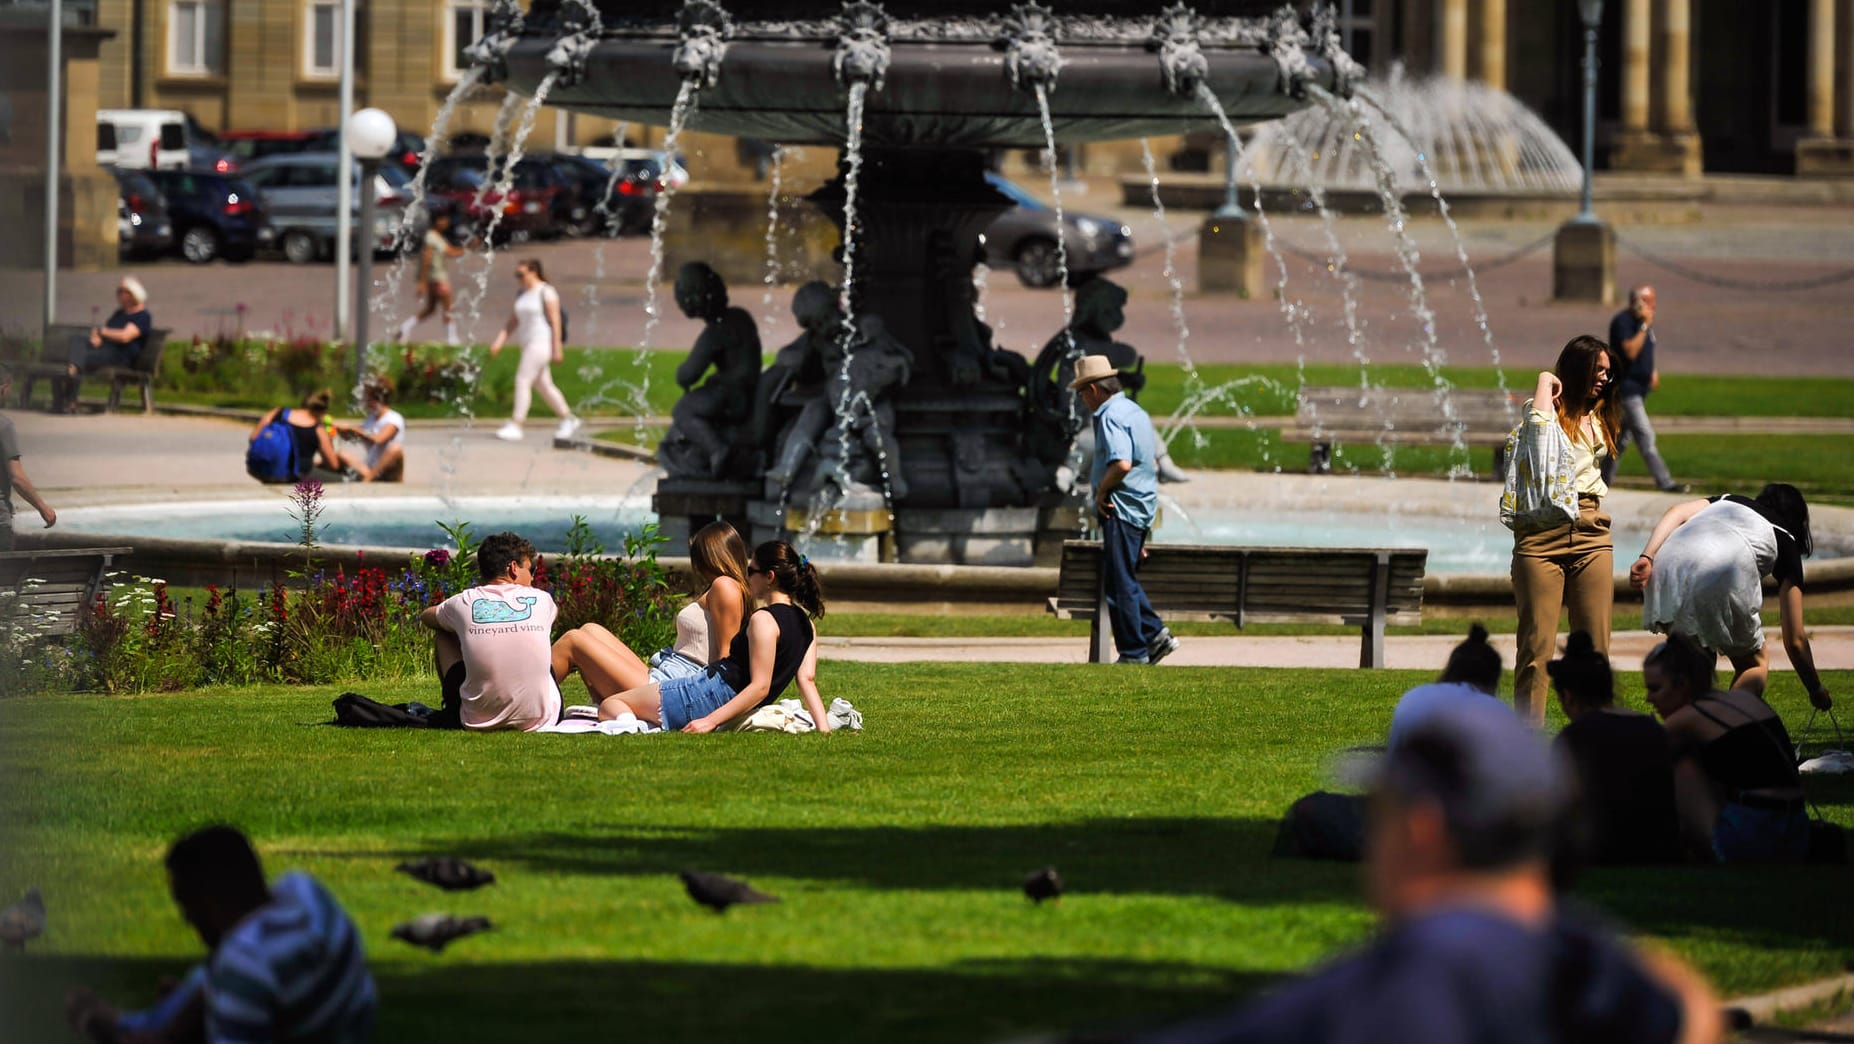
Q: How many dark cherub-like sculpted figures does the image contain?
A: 3